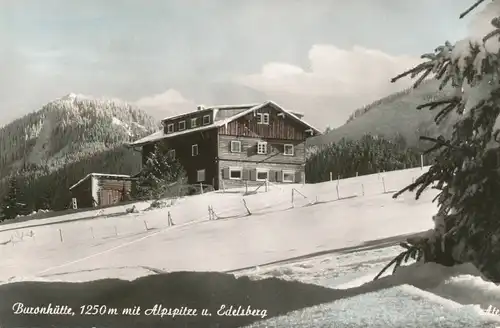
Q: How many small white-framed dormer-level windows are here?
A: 4